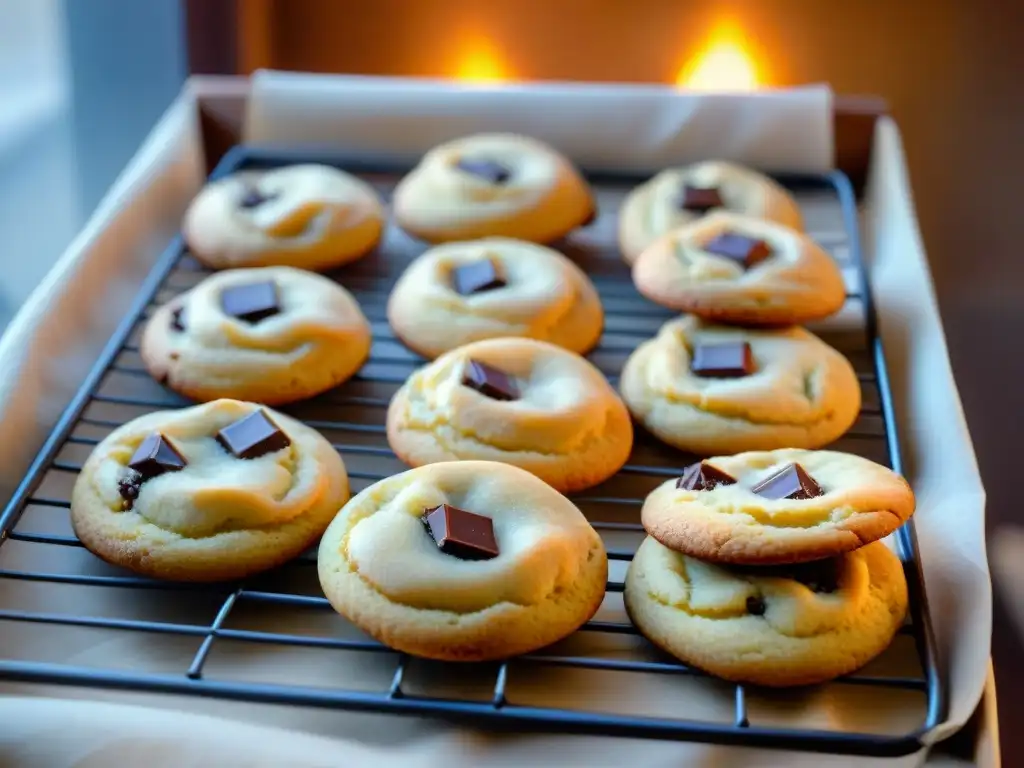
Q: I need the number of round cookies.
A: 12